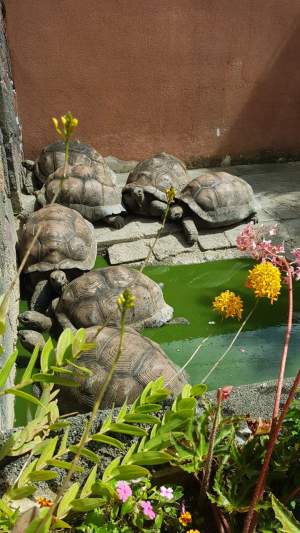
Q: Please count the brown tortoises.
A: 7